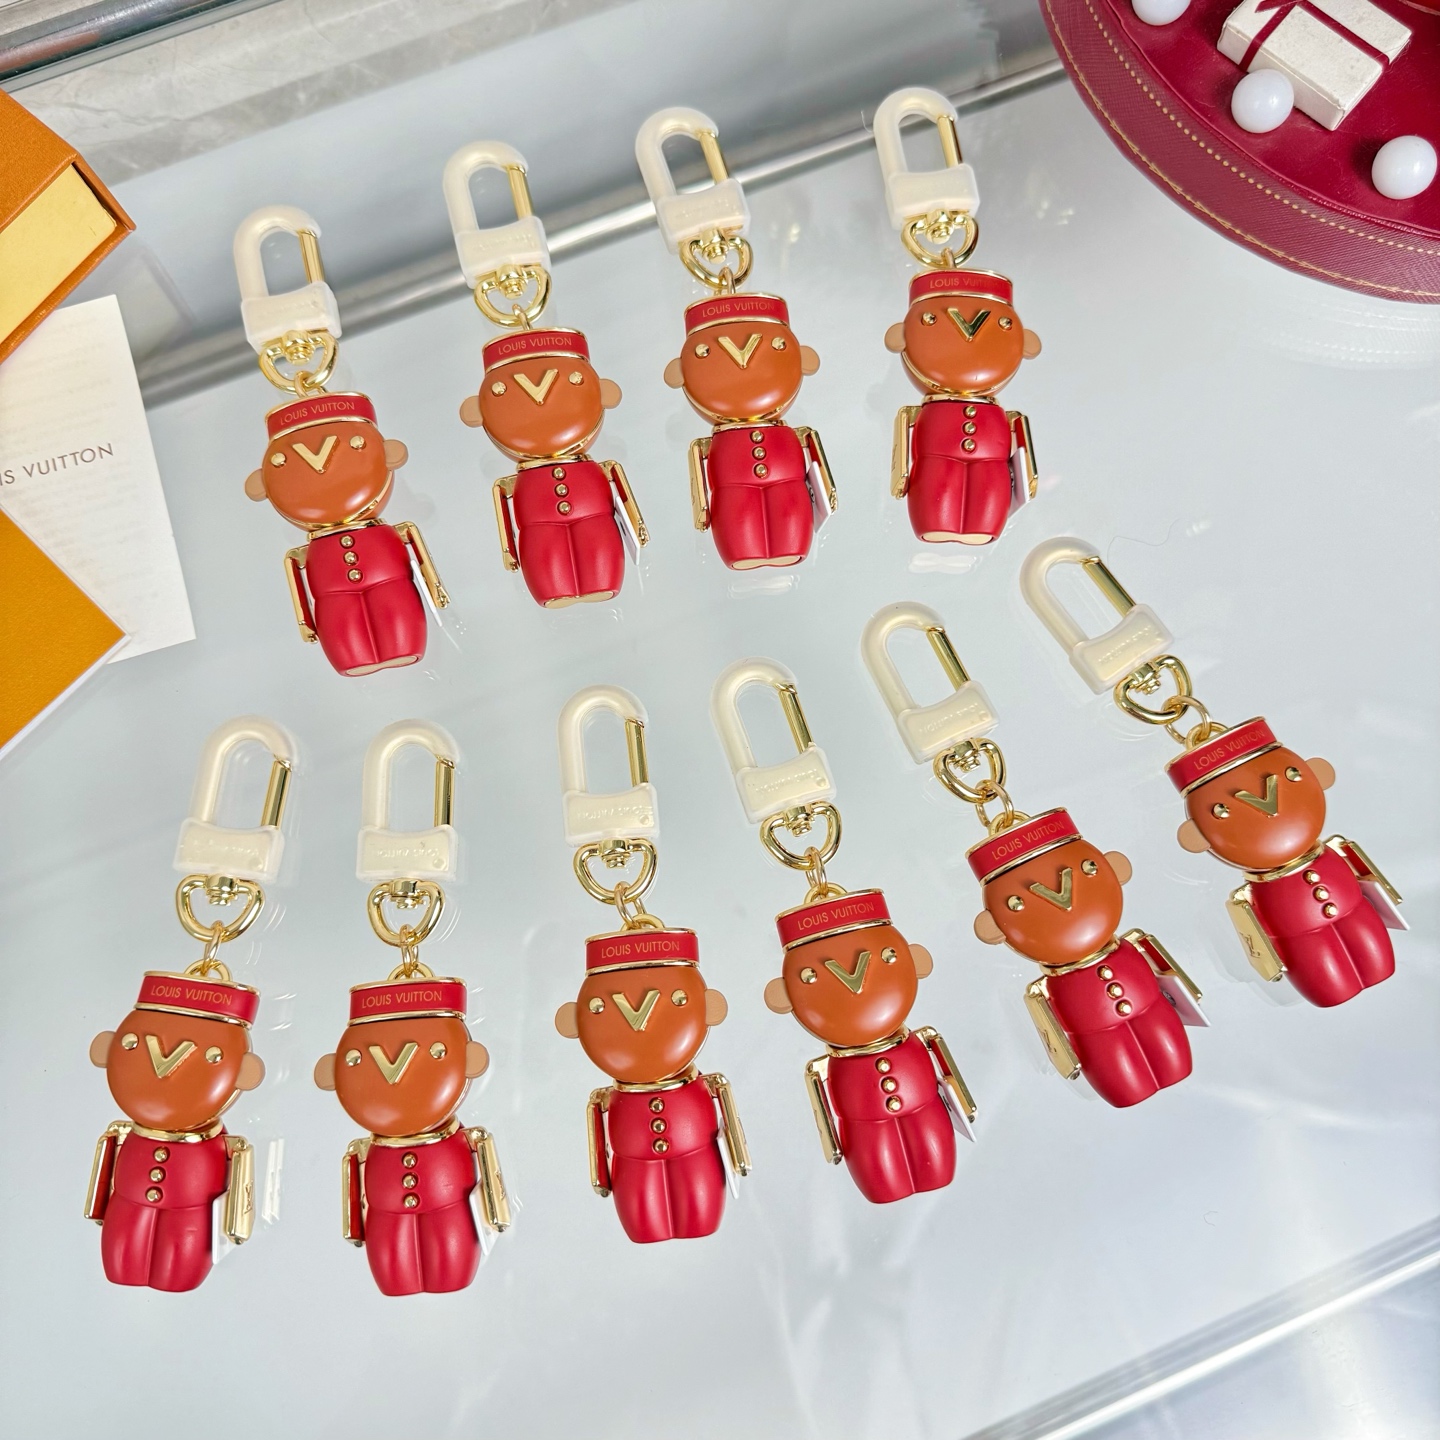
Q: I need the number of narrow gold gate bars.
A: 10